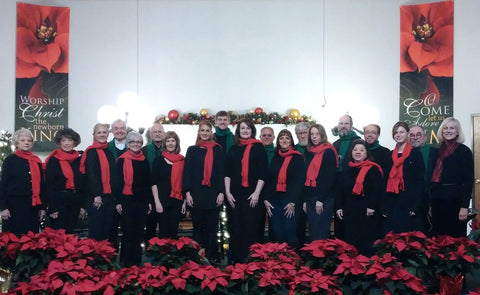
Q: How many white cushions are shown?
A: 0